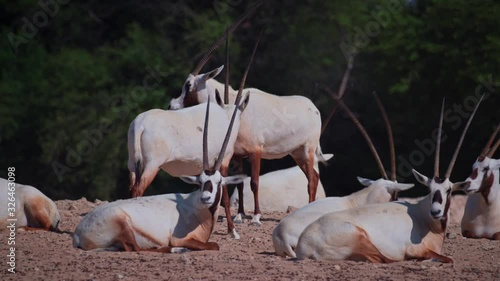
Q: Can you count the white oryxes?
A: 8